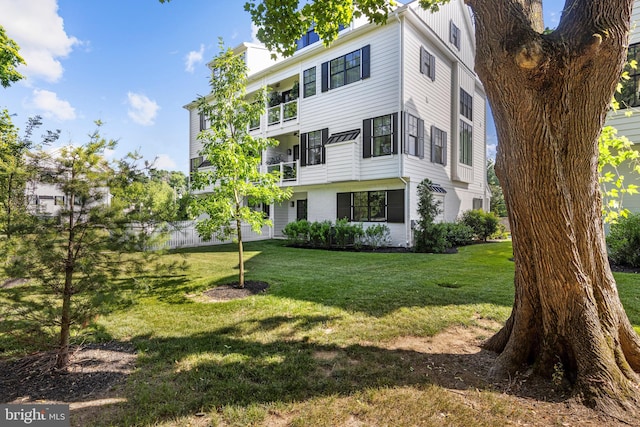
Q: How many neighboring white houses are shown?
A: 2